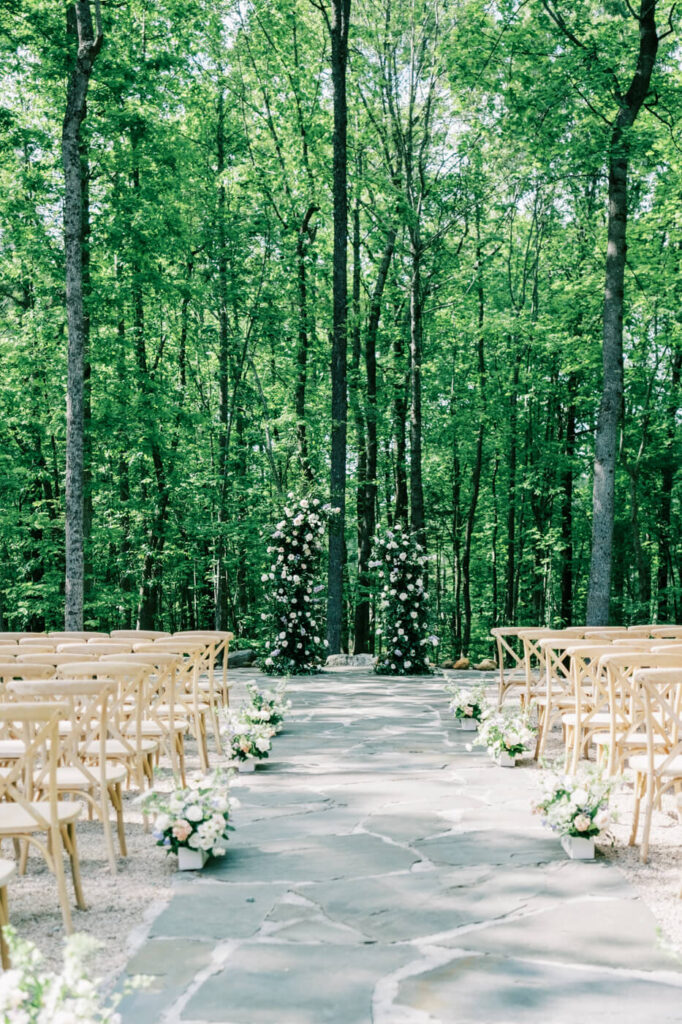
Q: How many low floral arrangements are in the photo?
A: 7